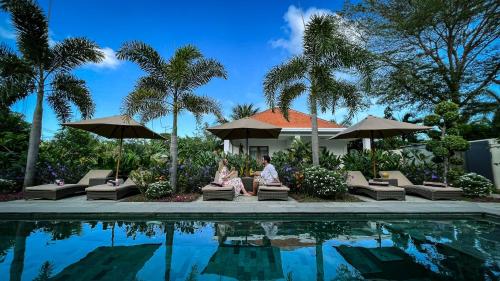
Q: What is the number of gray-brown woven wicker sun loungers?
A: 6